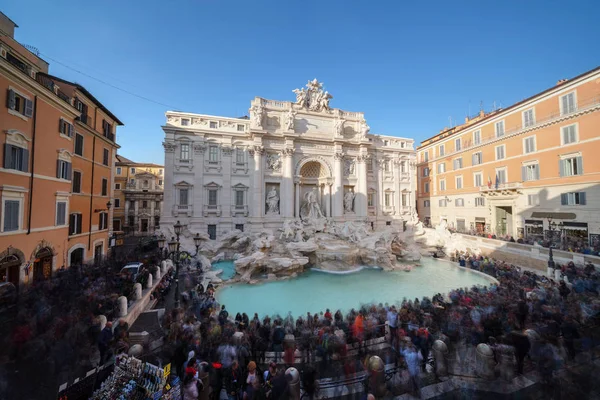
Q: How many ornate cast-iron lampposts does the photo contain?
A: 2